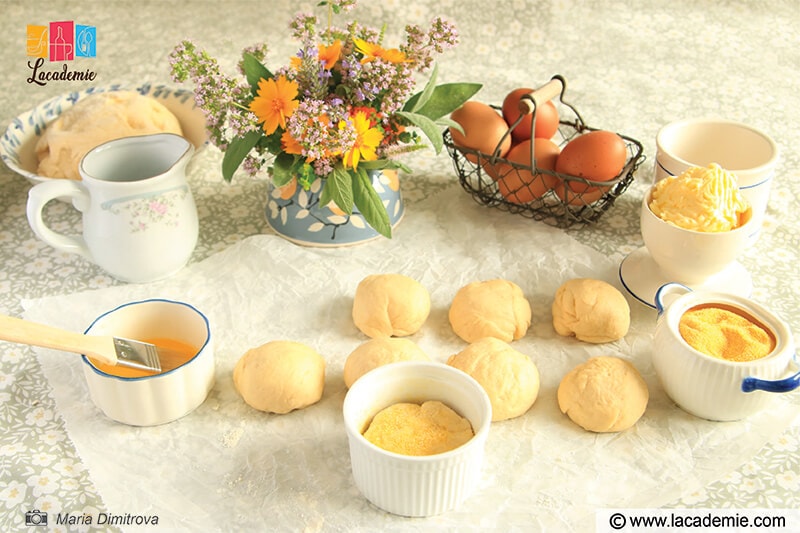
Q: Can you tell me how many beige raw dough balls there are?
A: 7